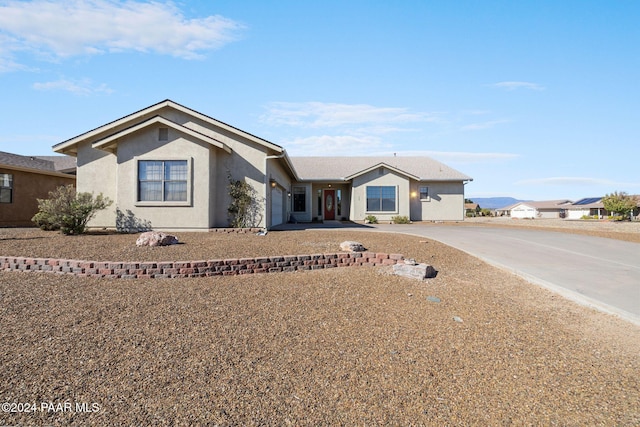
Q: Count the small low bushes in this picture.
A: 2